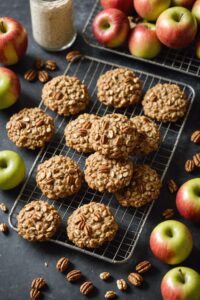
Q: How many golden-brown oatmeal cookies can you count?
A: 12